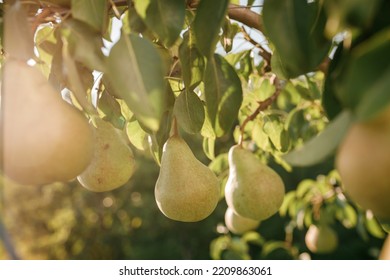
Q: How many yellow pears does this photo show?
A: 7